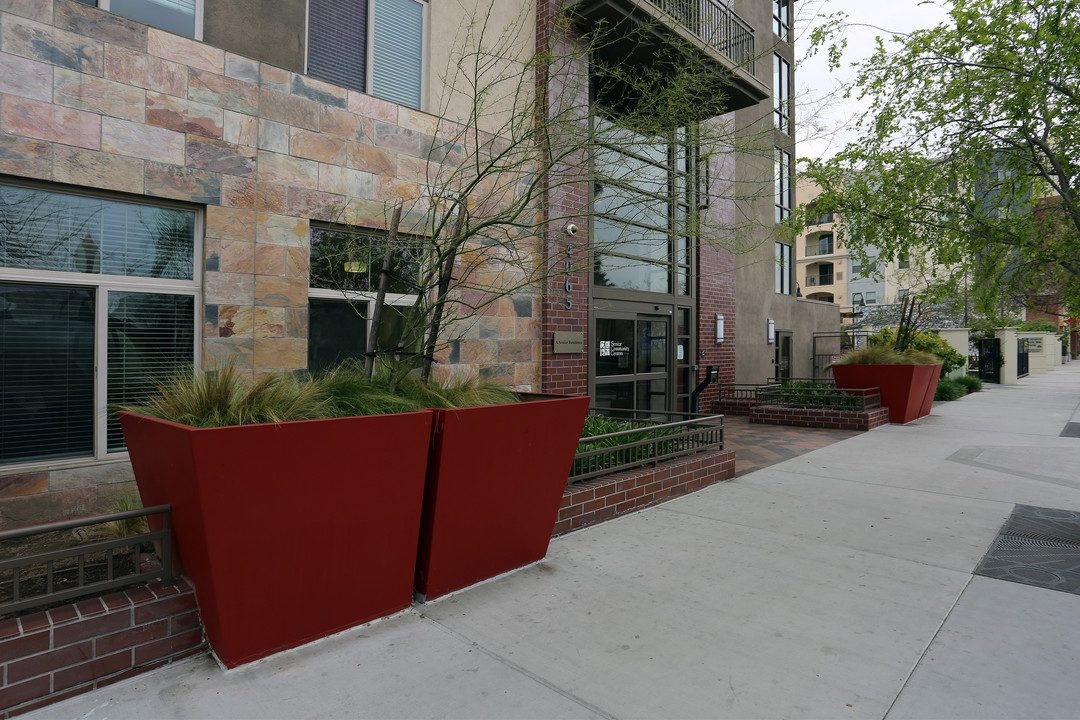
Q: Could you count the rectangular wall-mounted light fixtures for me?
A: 2